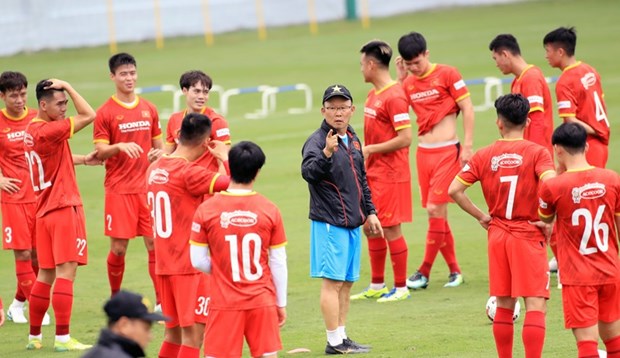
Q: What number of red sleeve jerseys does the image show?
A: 12